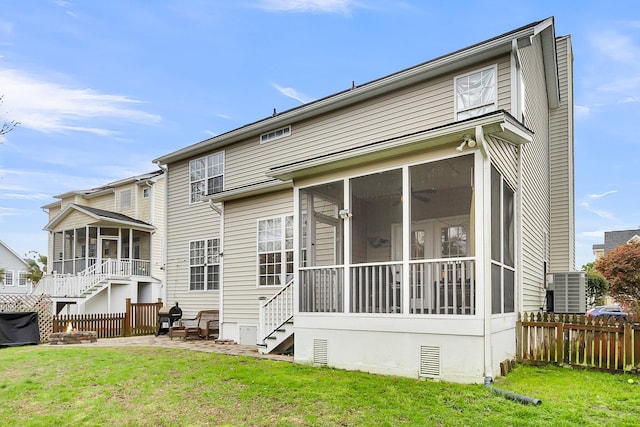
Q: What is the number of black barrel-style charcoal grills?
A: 1